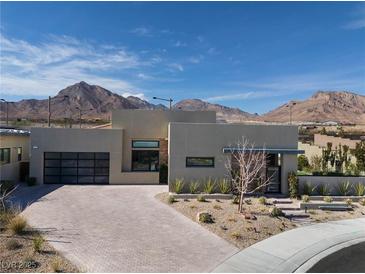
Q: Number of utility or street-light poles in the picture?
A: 5